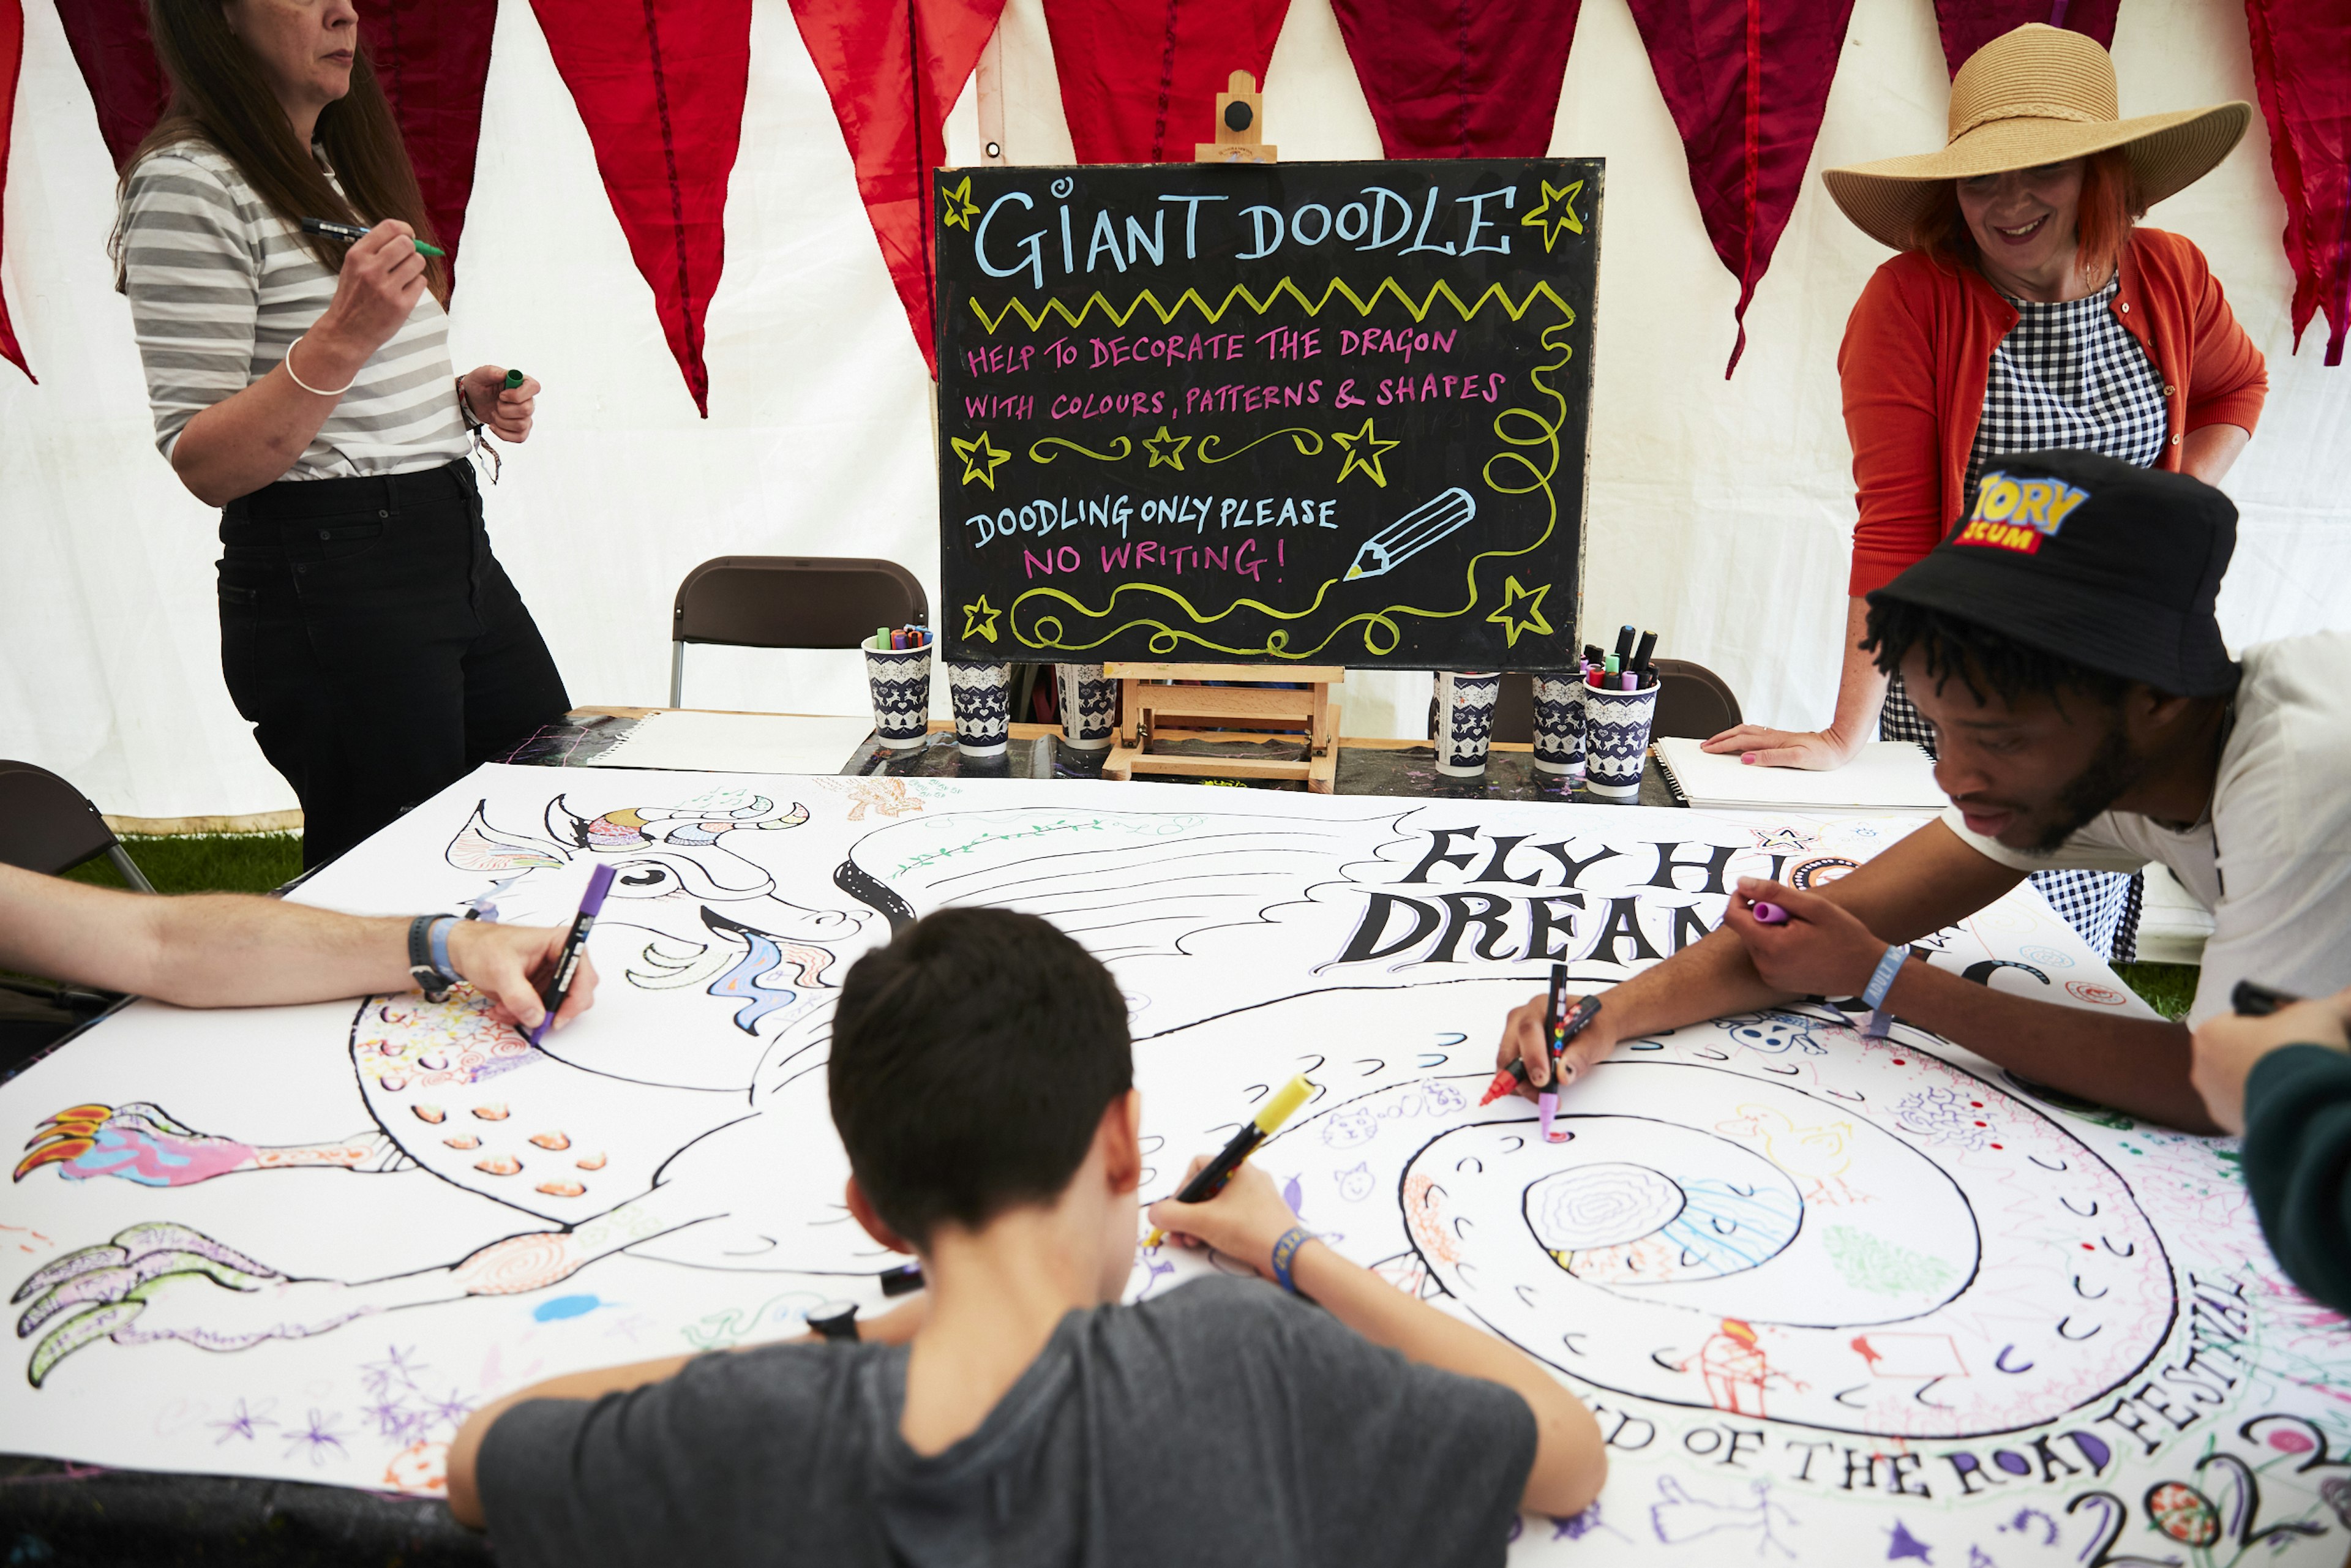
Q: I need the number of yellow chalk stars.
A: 7